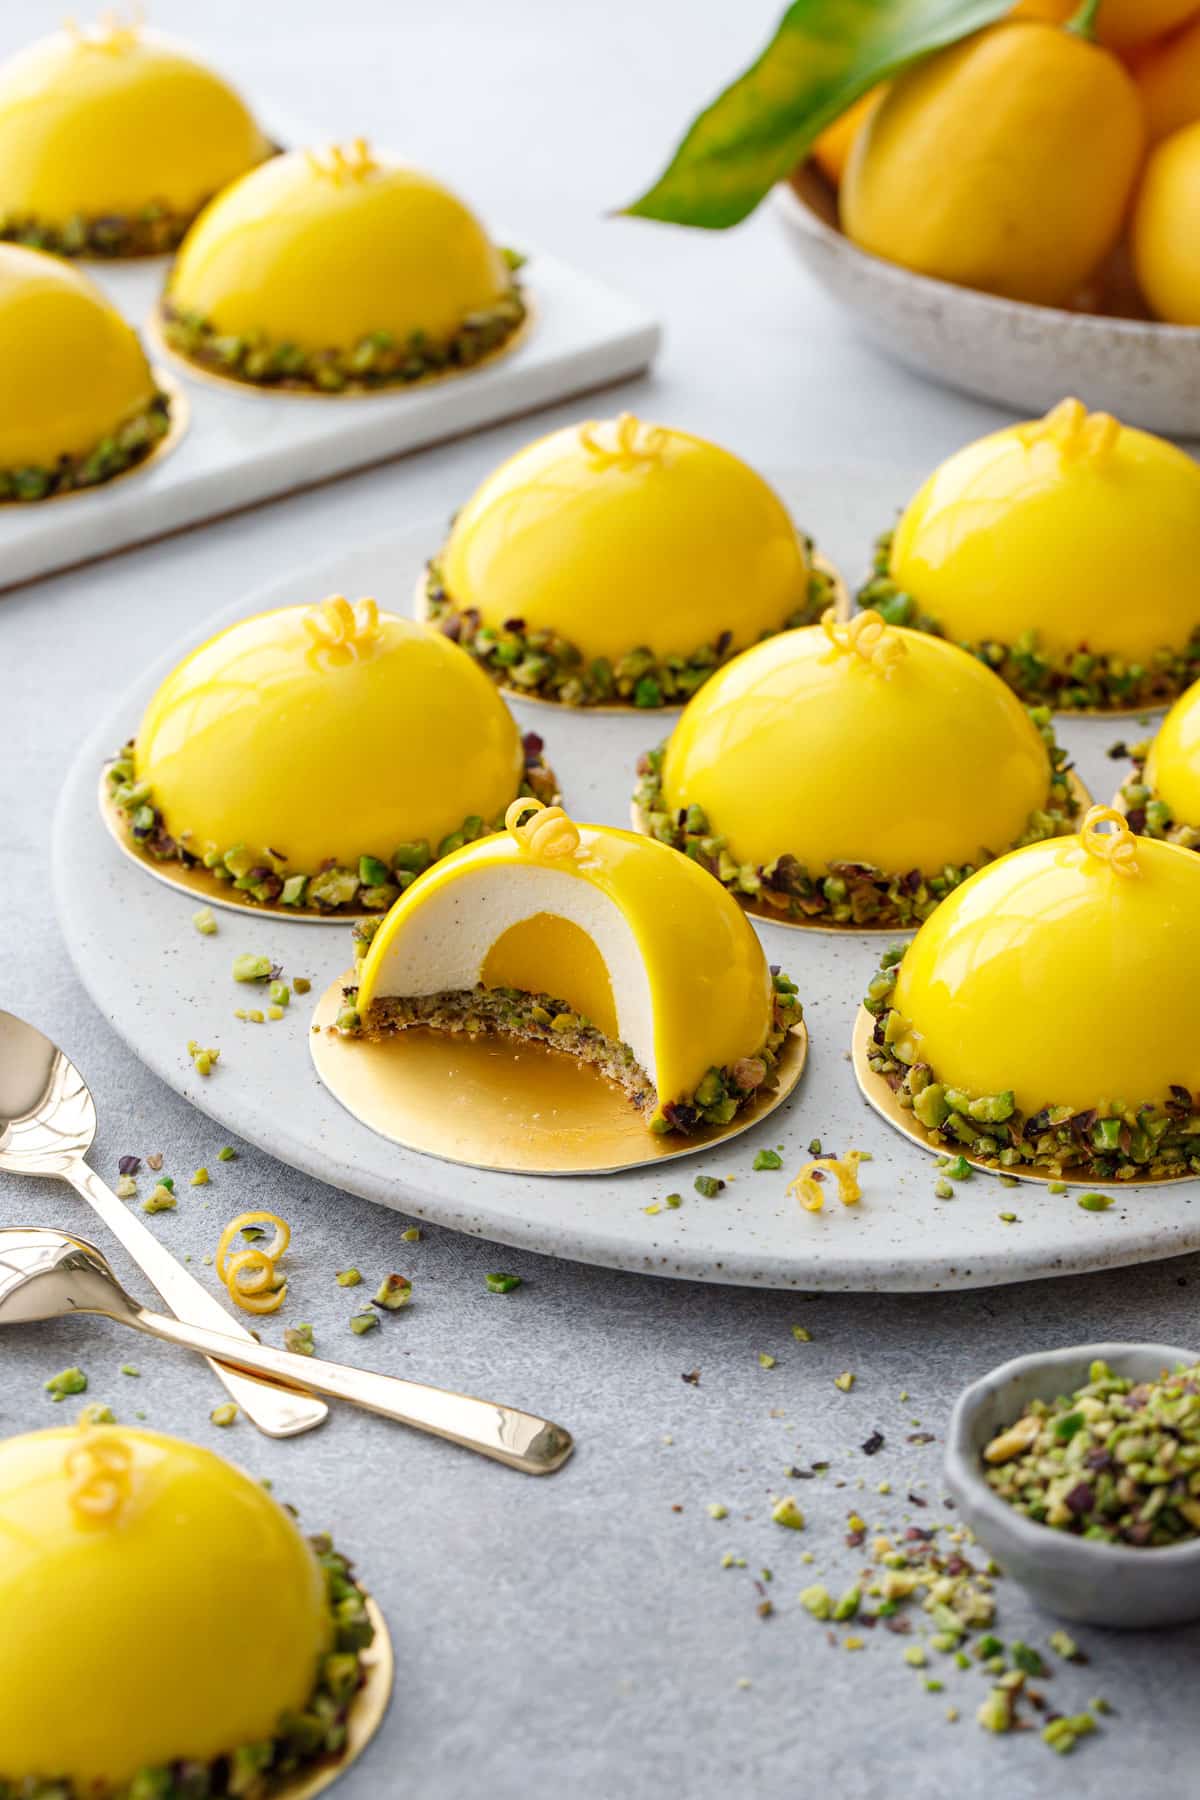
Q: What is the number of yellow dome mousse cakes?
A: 11